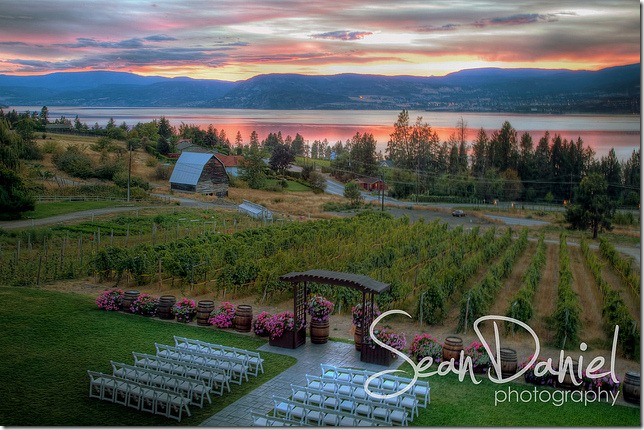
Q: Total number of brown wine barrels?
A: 10